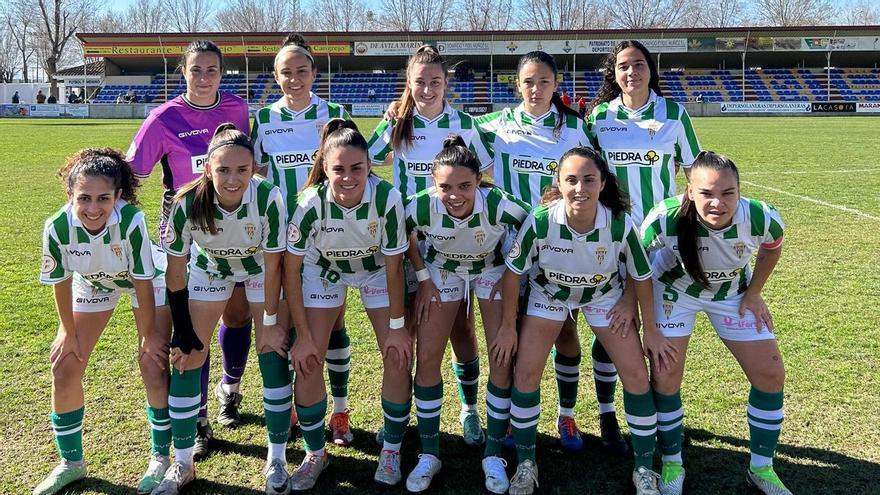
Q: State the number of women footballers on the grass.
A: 11